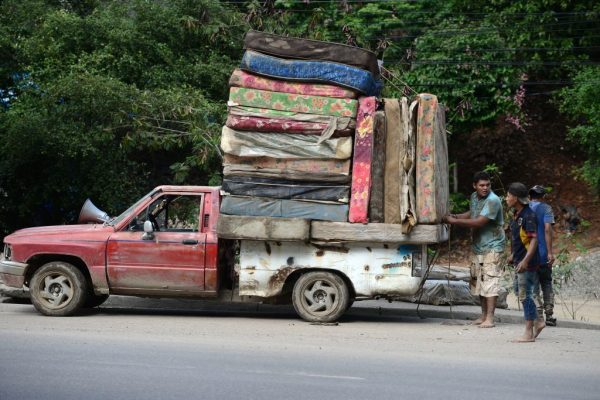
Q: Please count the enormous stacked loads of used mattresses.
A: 1